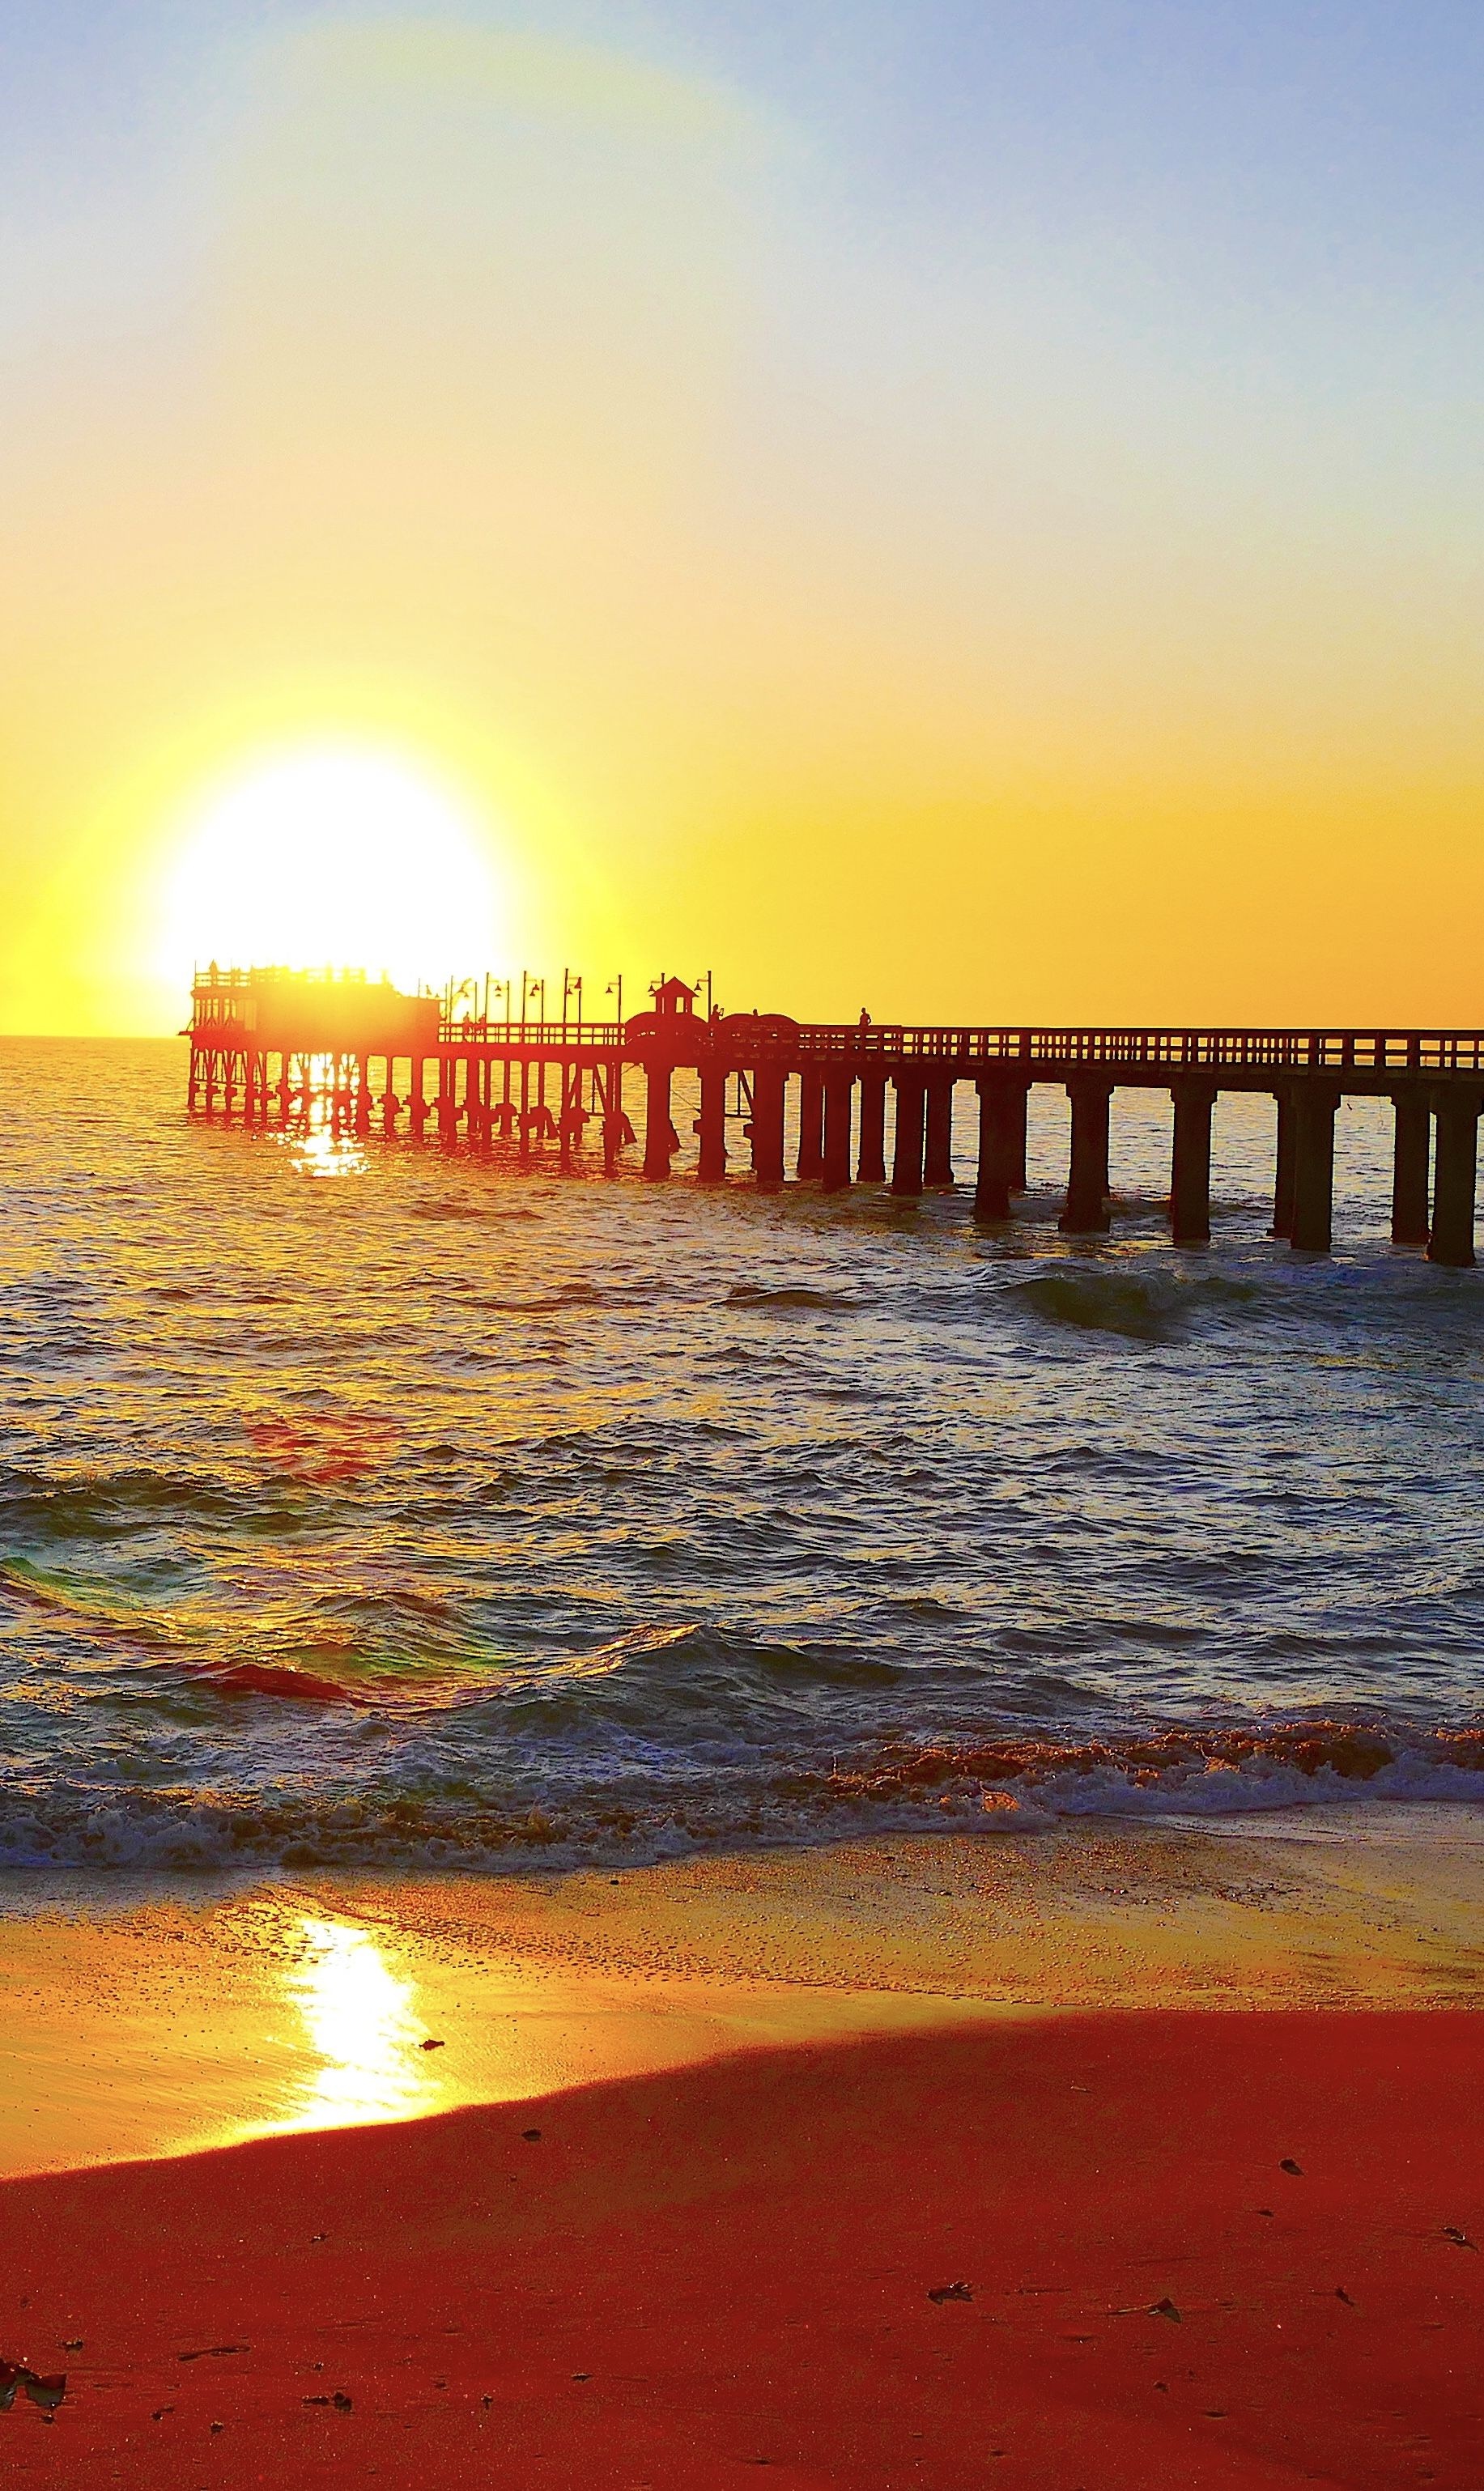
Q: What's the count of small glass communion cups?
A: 0